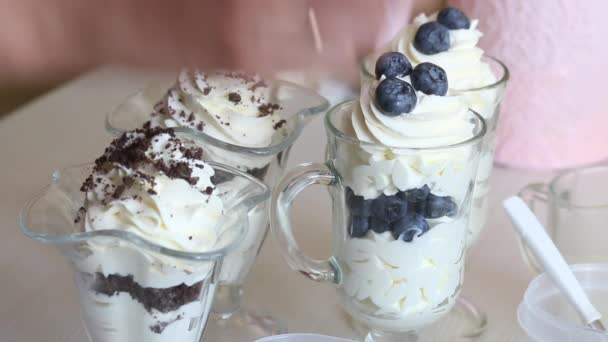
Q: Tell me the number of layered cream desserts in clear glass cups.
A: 4